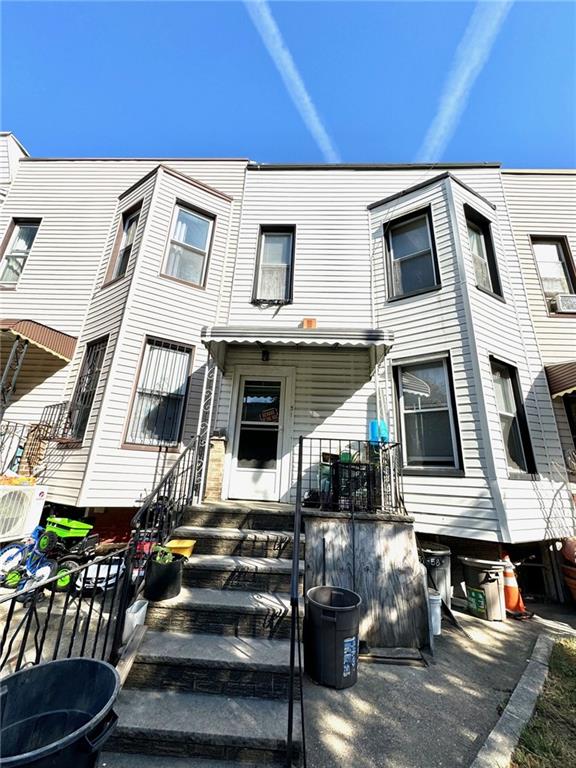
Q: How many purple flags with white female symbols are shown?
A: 0